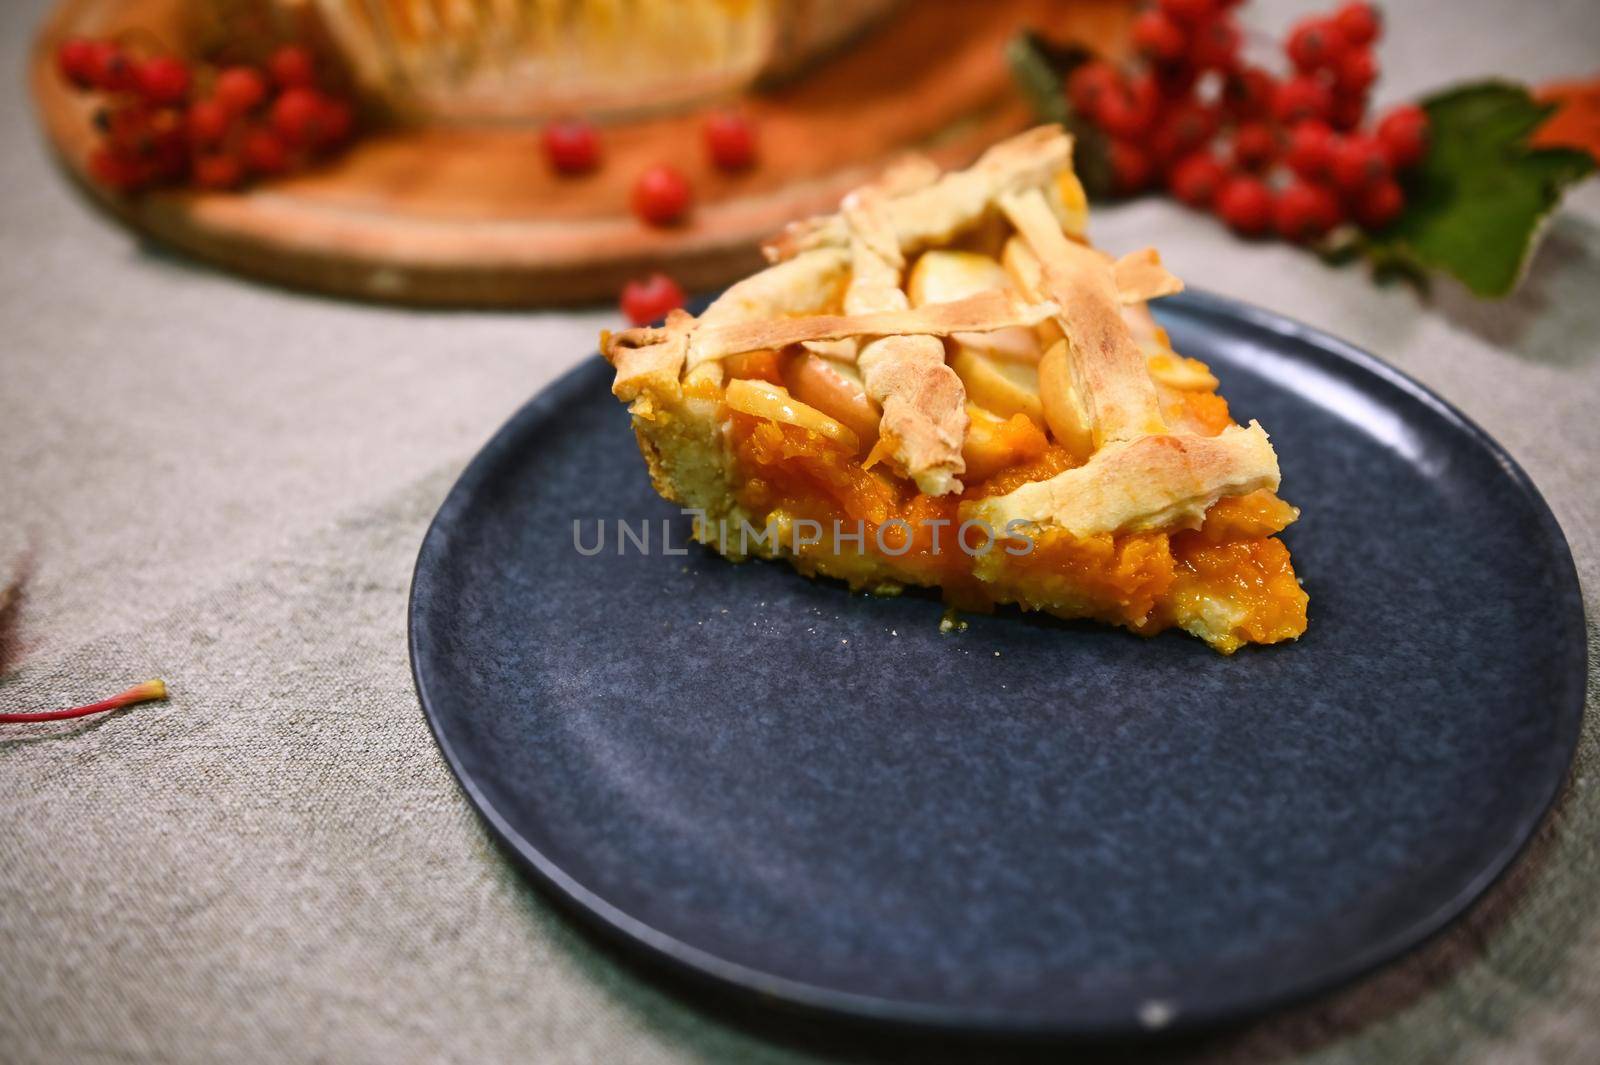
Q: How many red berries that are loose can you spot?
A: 4